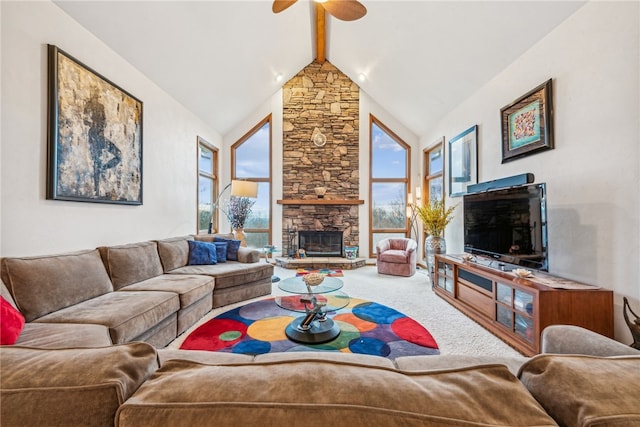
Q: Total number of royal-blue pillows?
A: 3